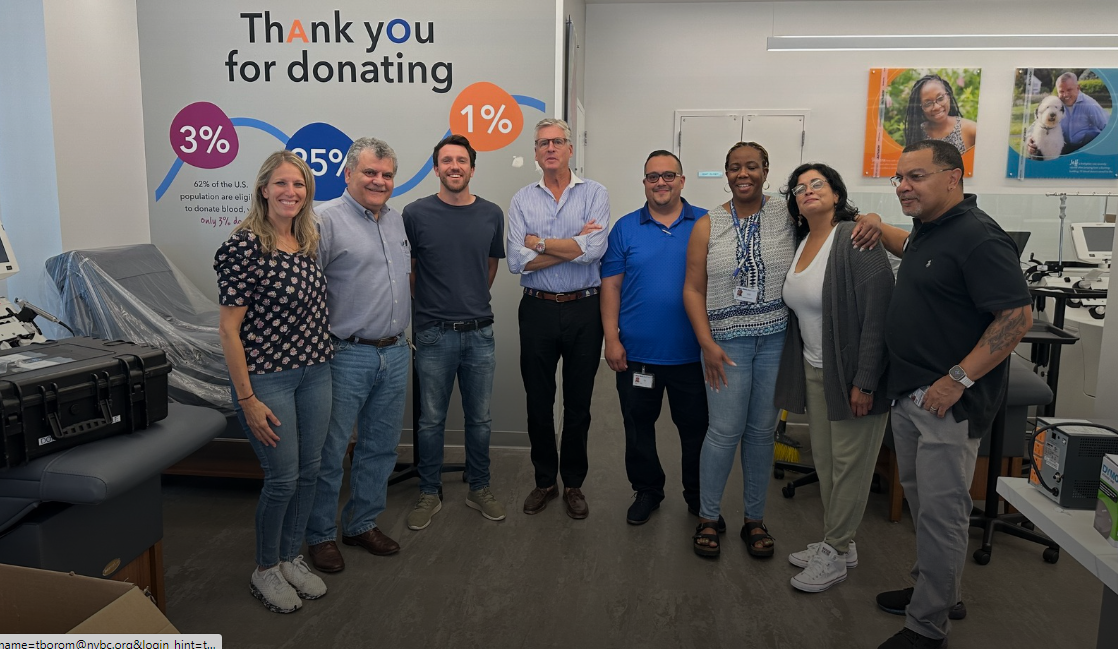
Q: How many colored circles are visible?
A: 3